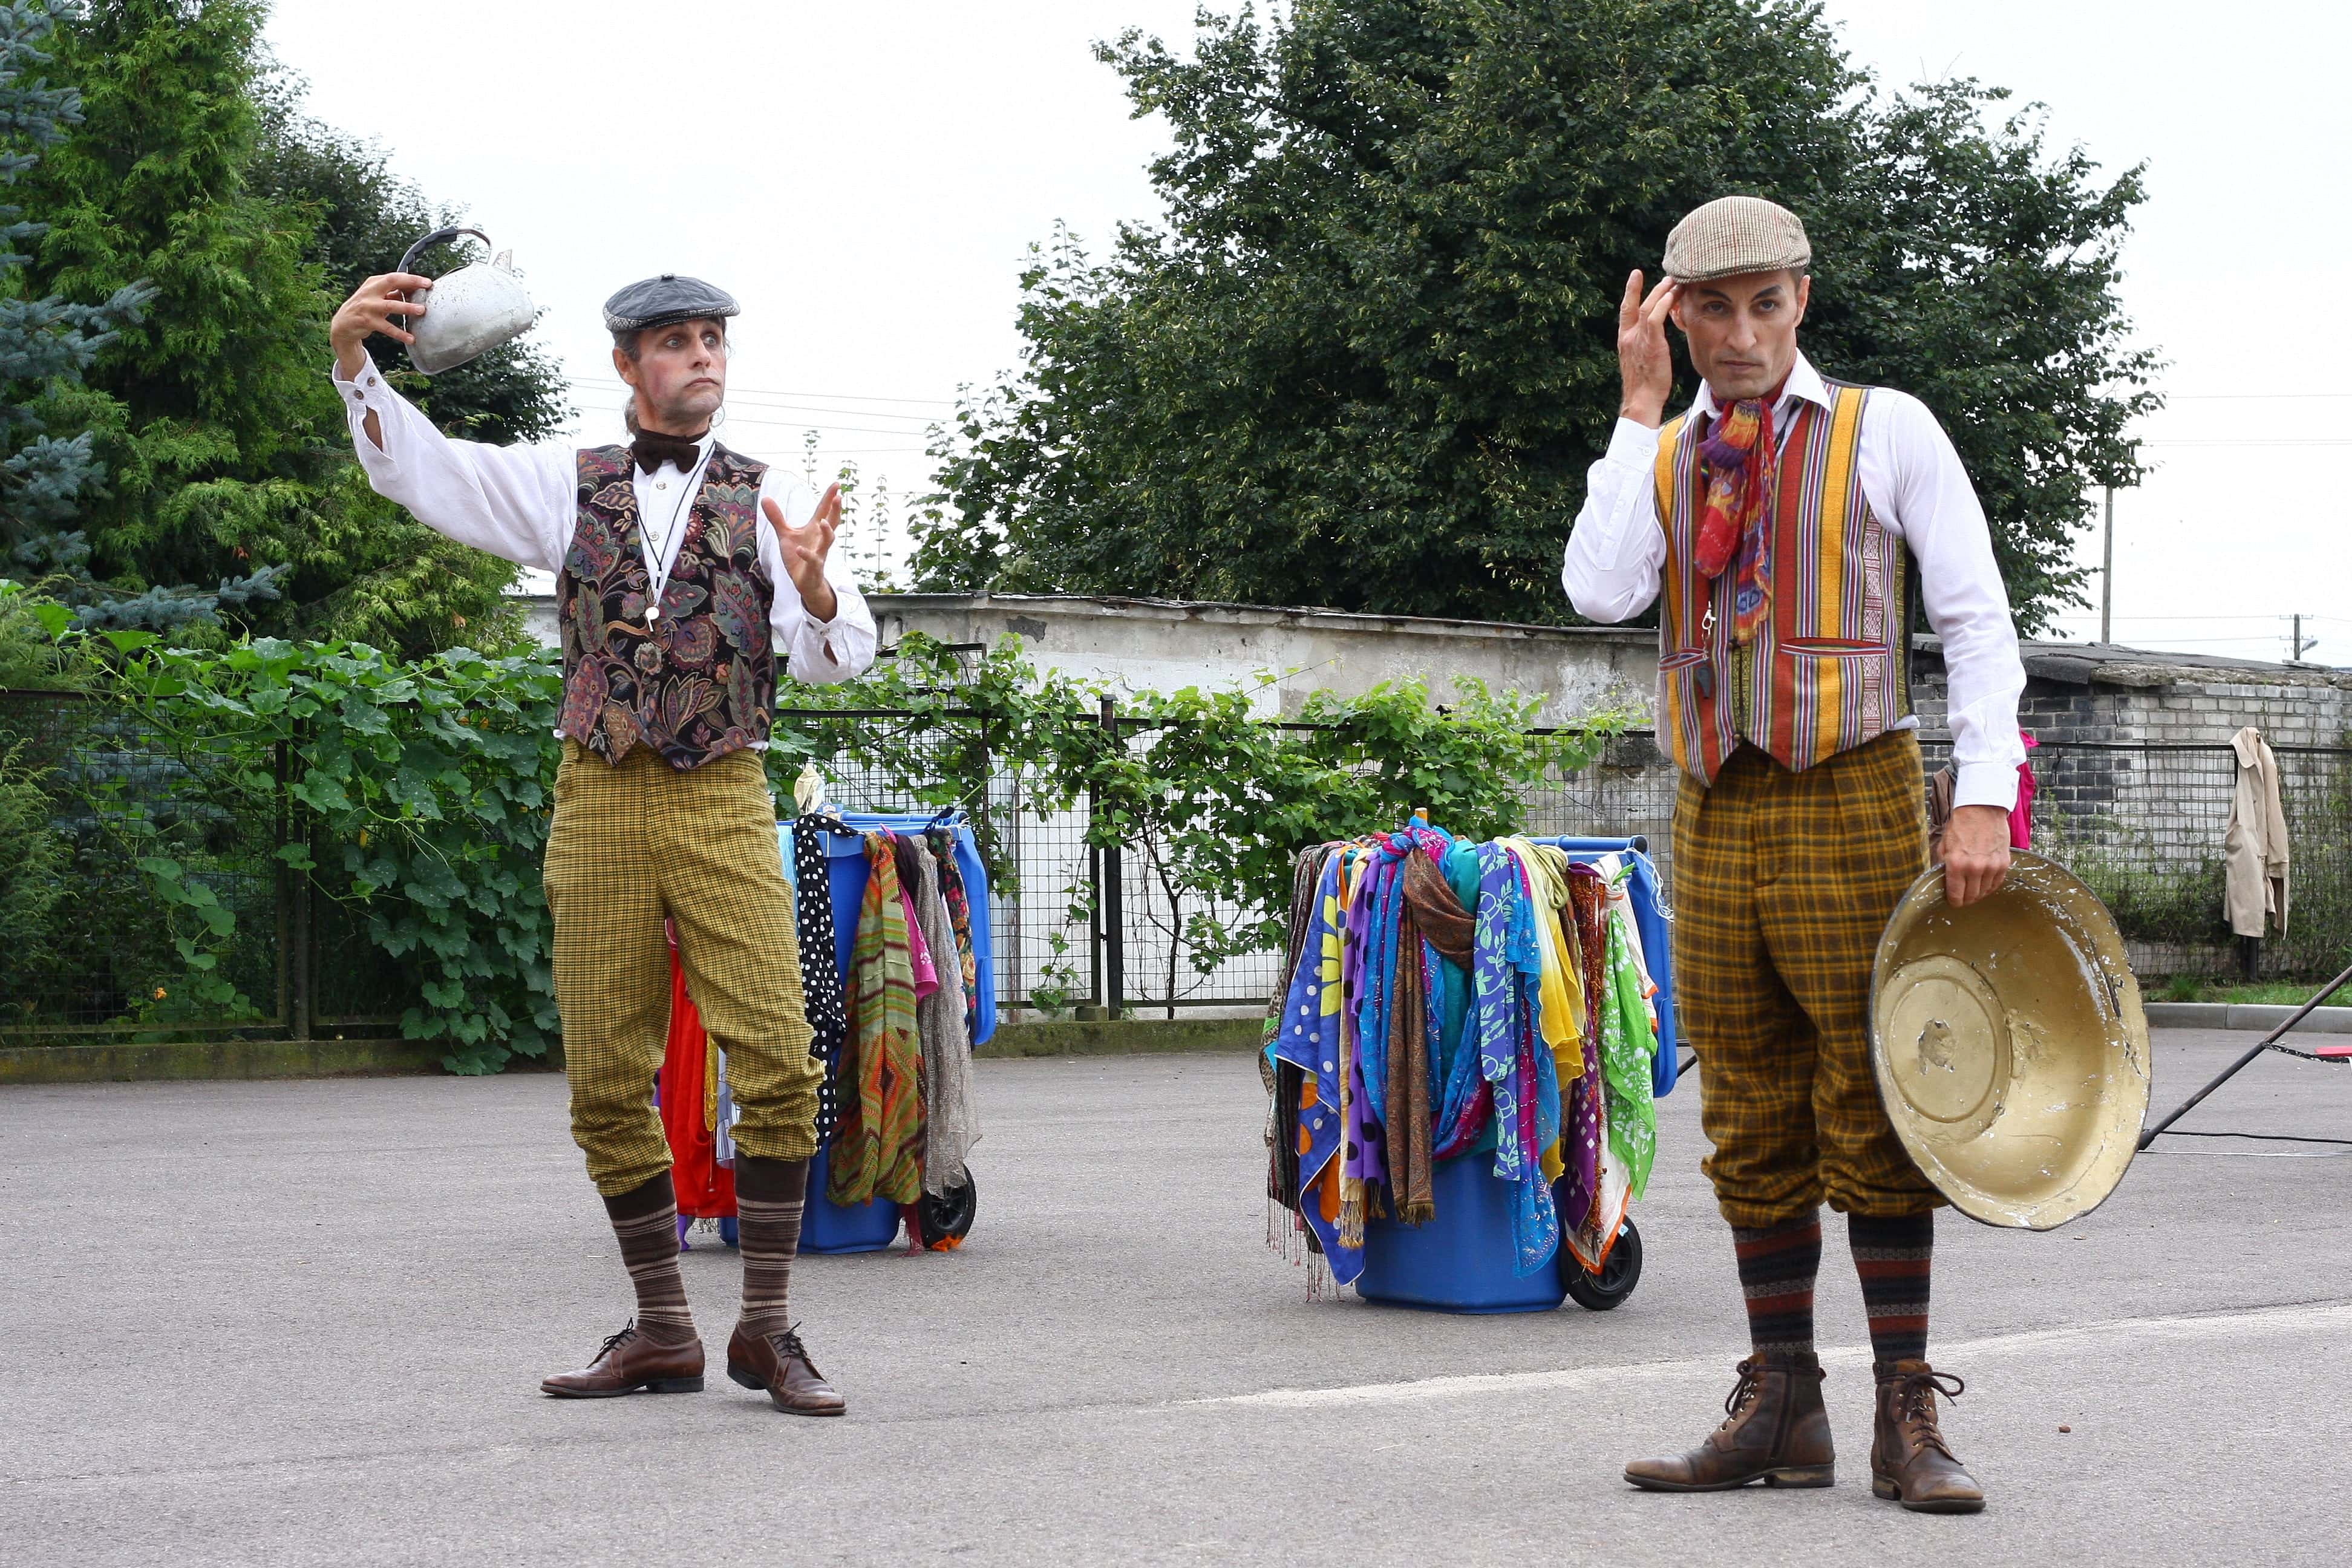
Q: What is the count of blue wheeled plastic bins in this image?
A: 2